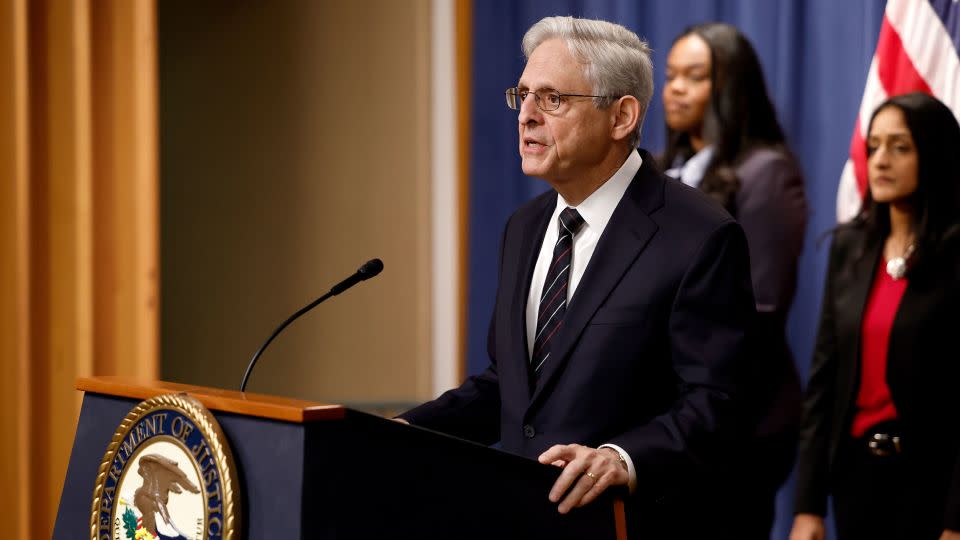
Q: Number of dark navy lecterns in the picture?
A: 1